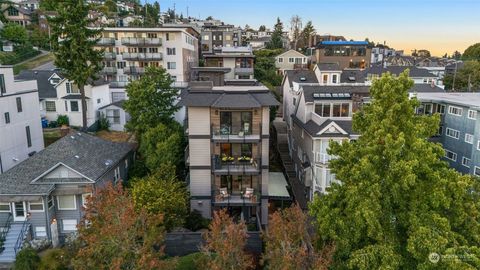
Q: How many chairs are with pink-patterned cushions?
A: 2